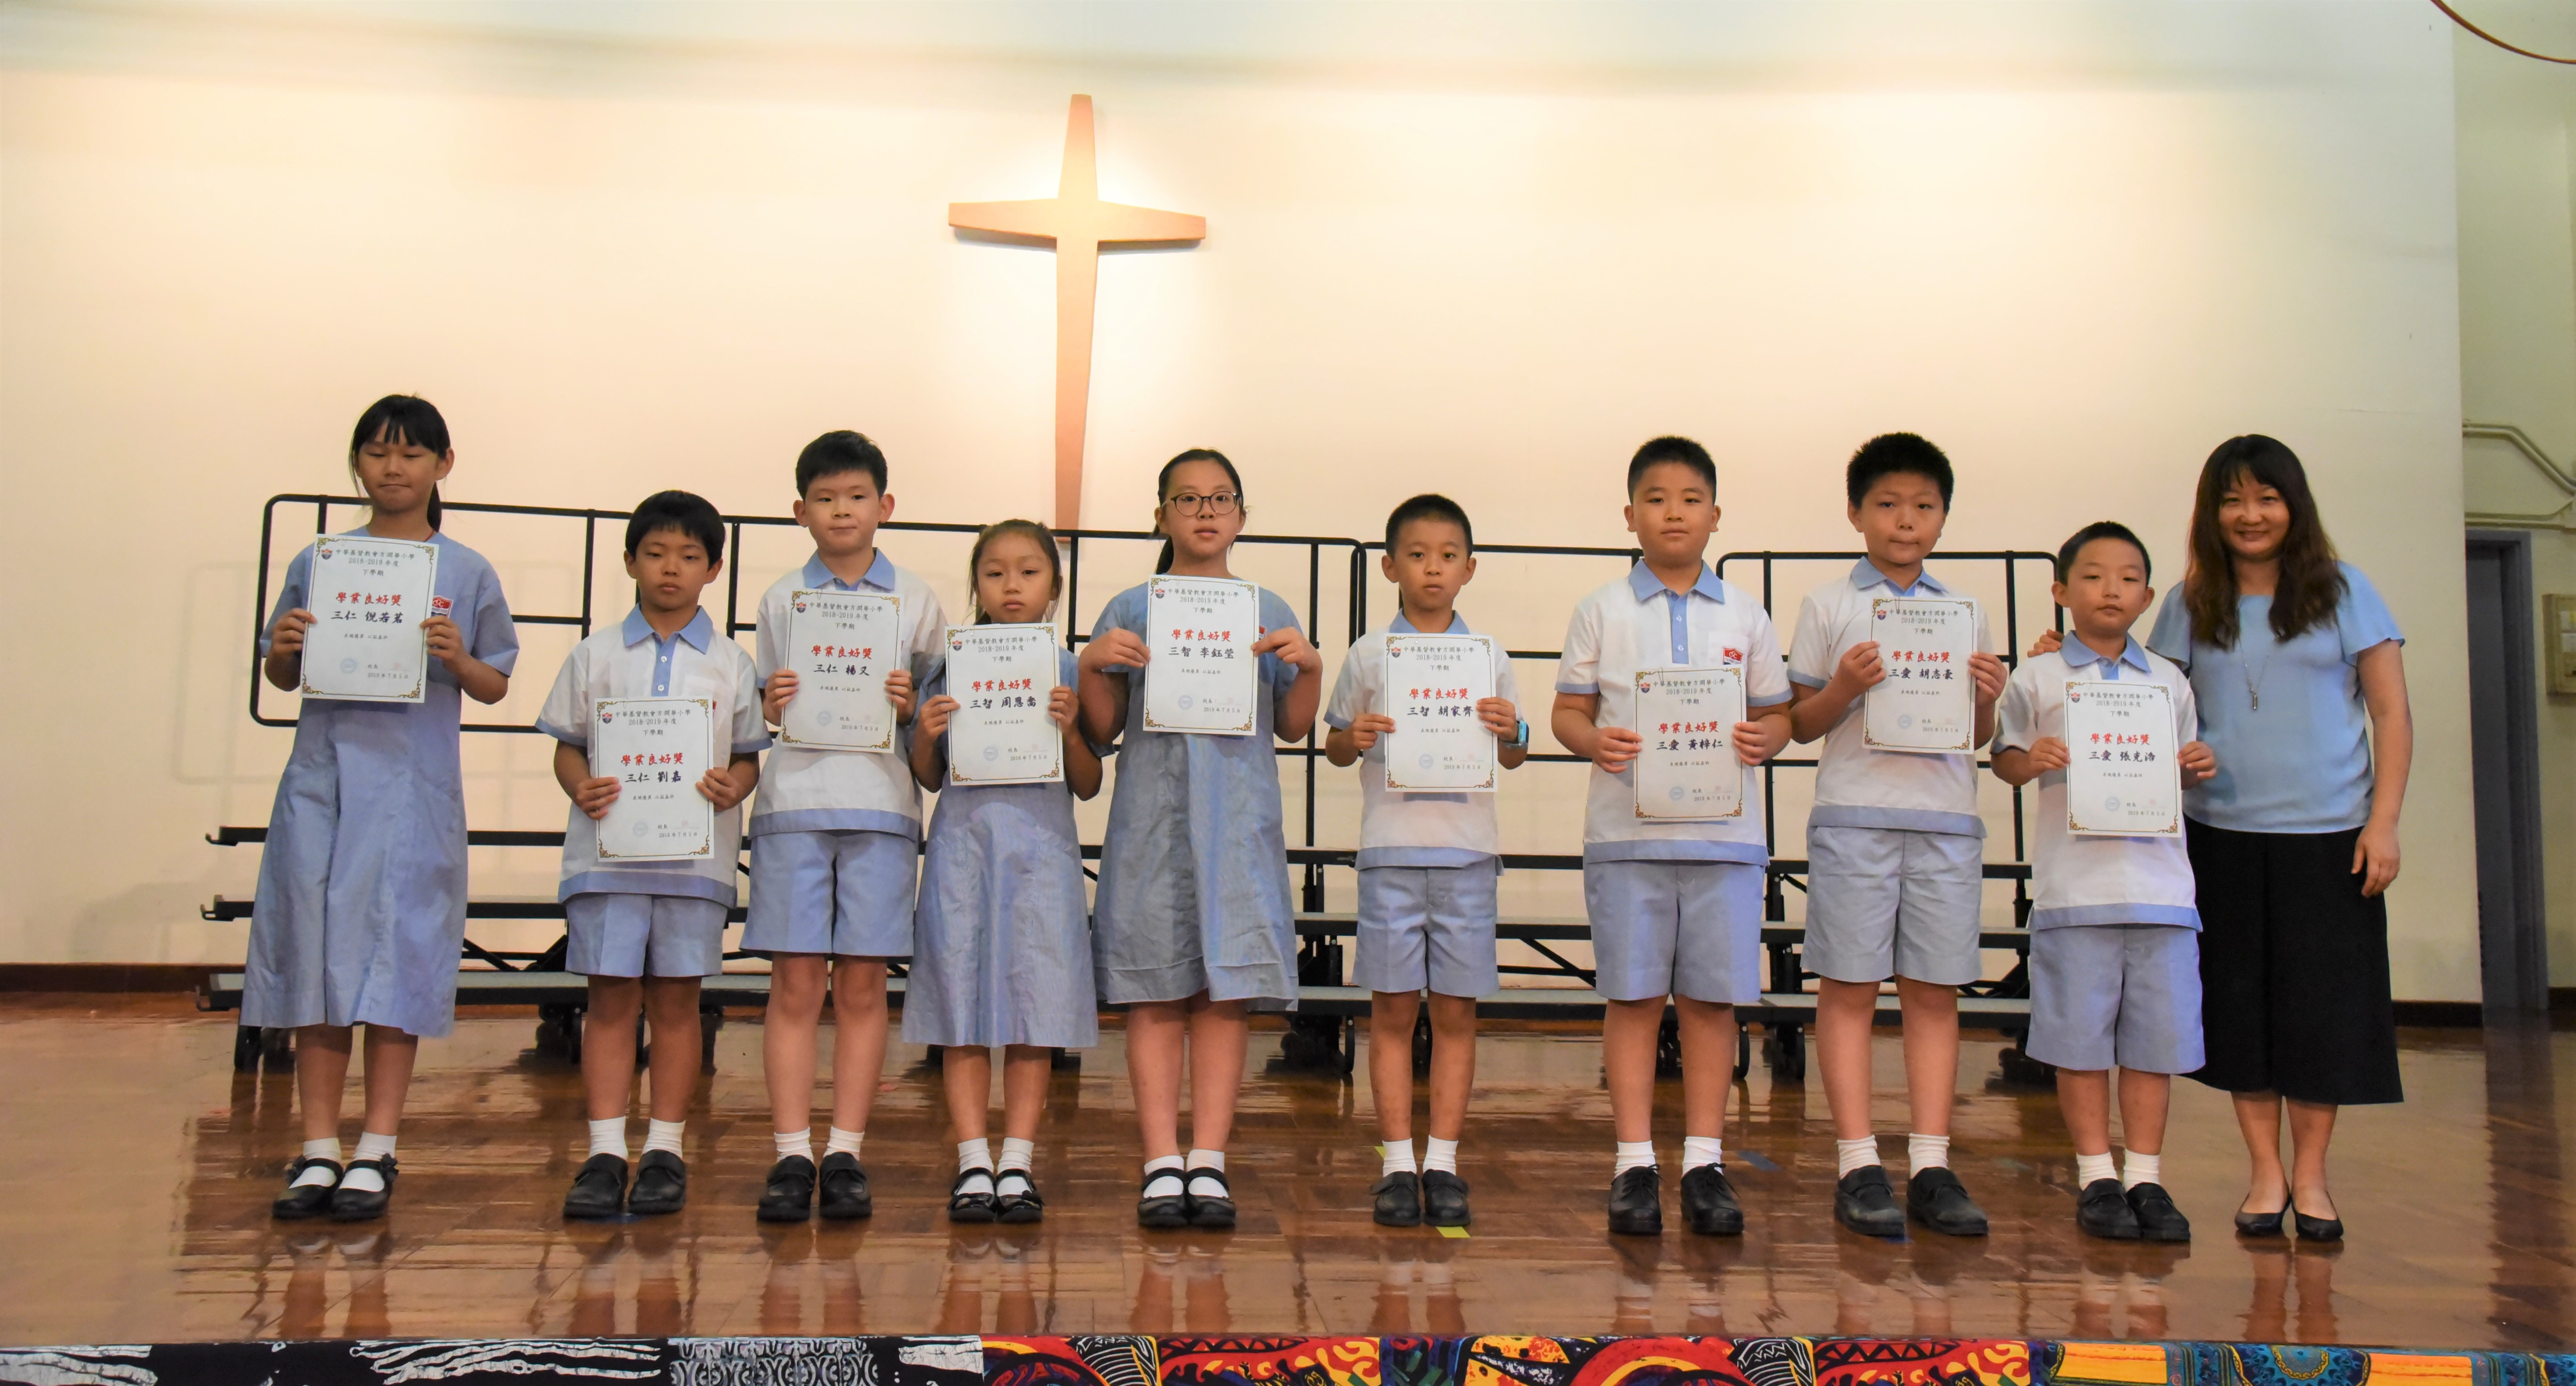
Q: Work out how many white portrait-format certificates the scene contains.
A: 9